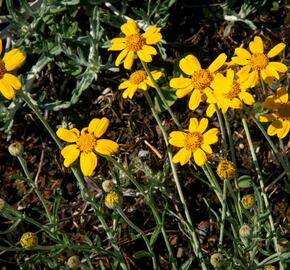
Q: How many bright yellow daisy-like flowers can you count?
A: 9